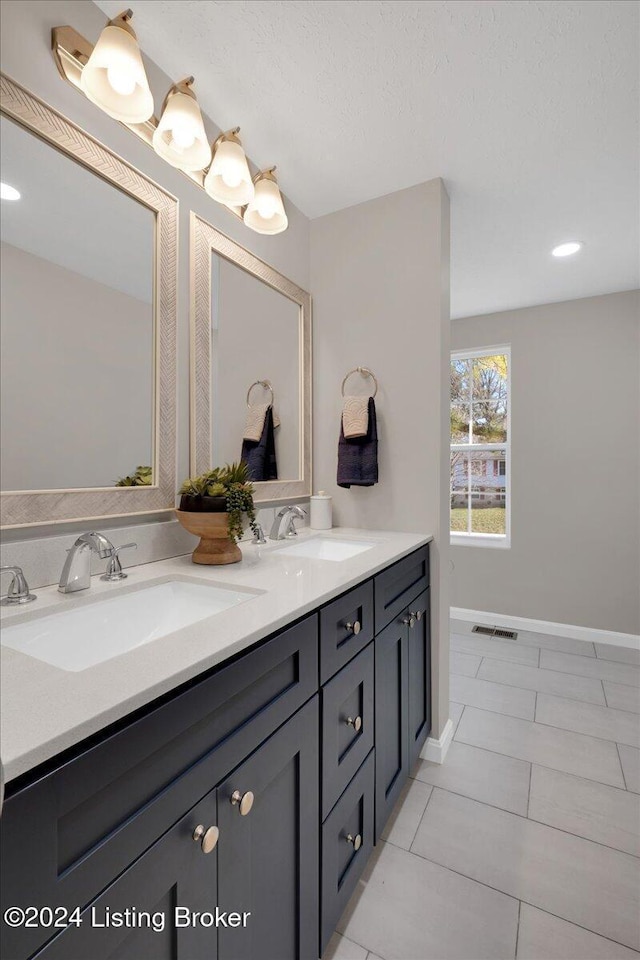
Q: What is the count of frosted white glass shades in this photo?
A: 4